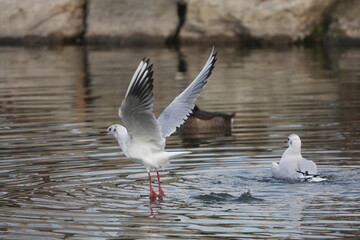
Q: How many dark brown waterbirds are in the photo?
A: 1